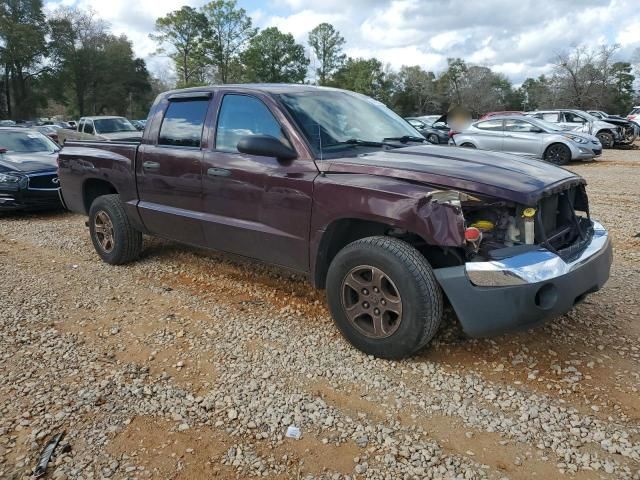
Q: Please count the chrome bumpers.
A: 1